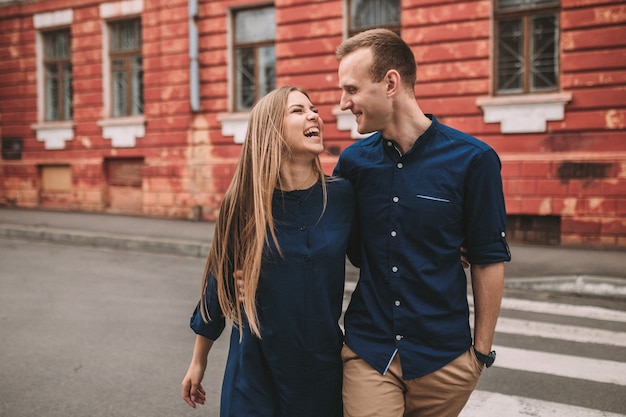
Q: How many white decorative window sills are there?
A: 5